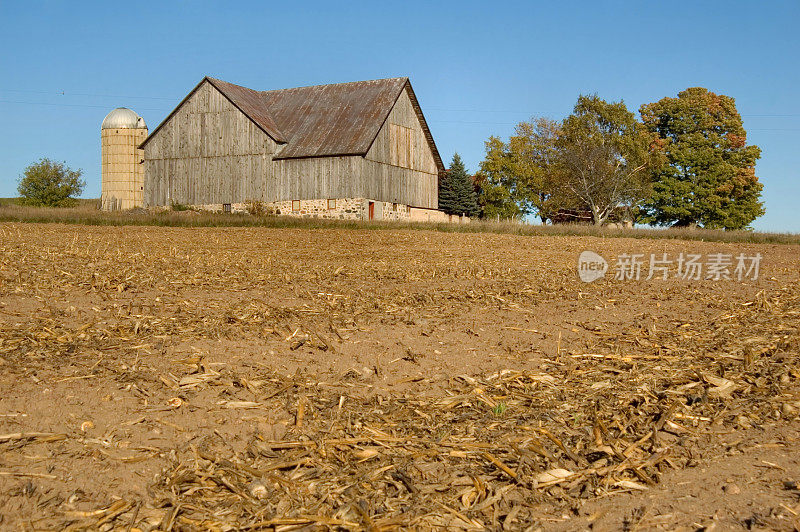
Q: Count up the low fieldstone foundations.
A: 1